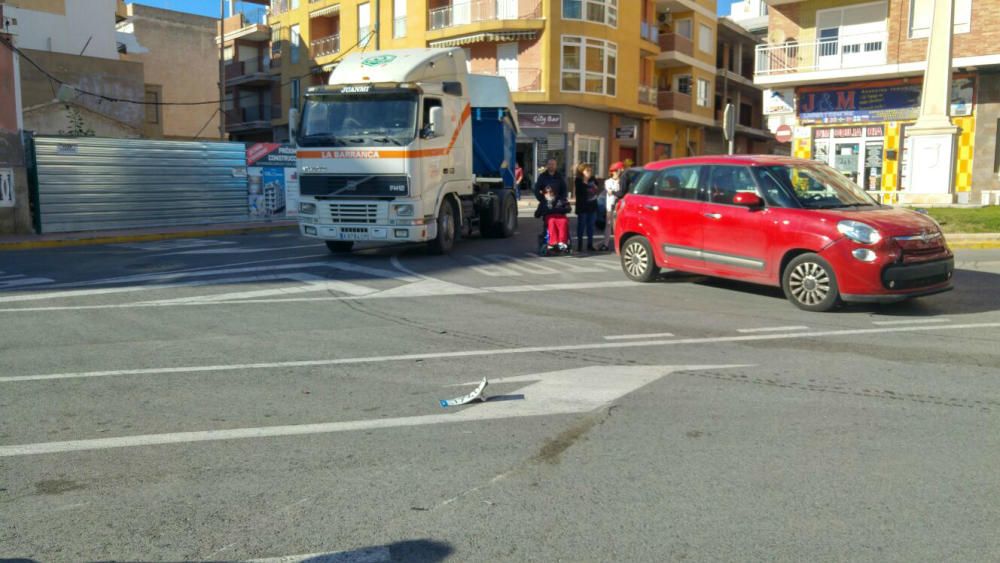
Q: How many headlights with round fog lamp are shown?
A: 1